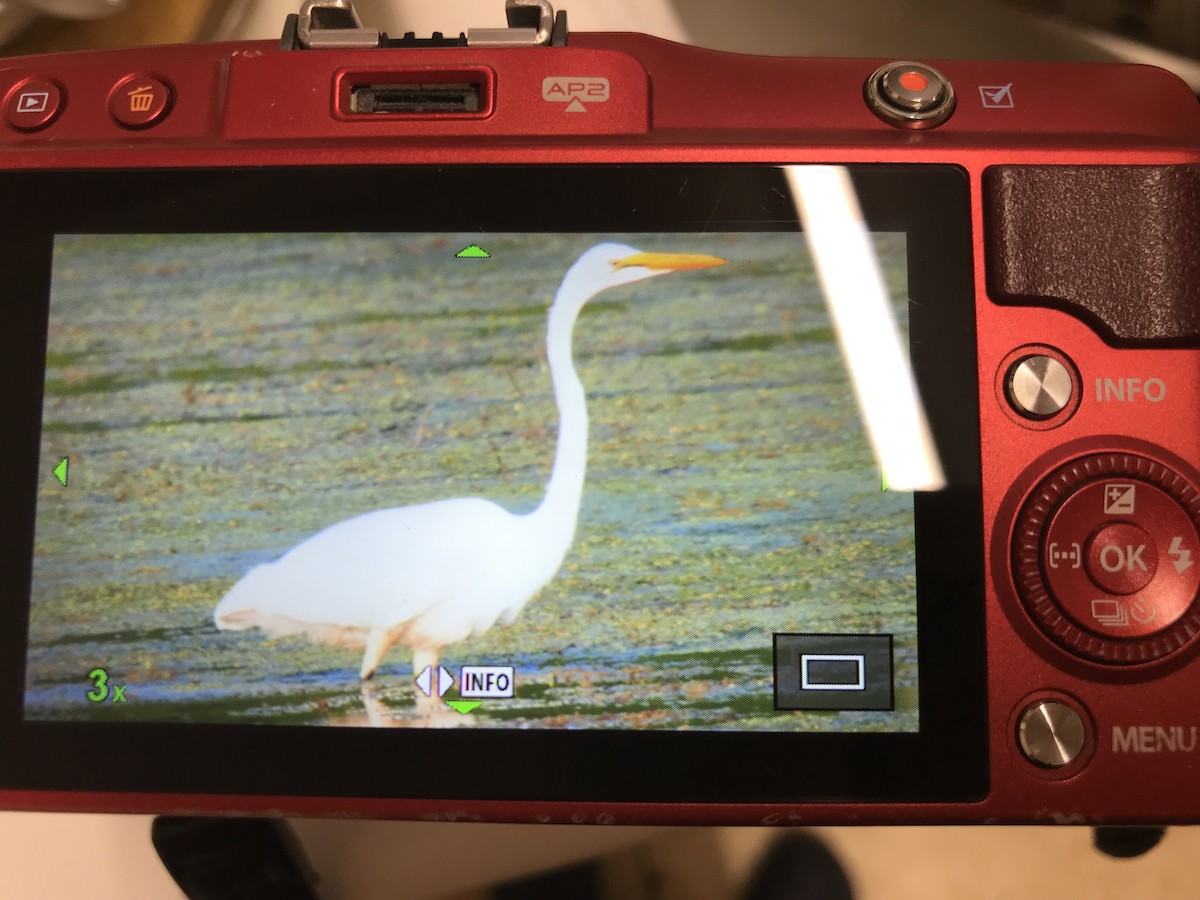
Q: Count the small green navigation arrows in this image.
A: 4